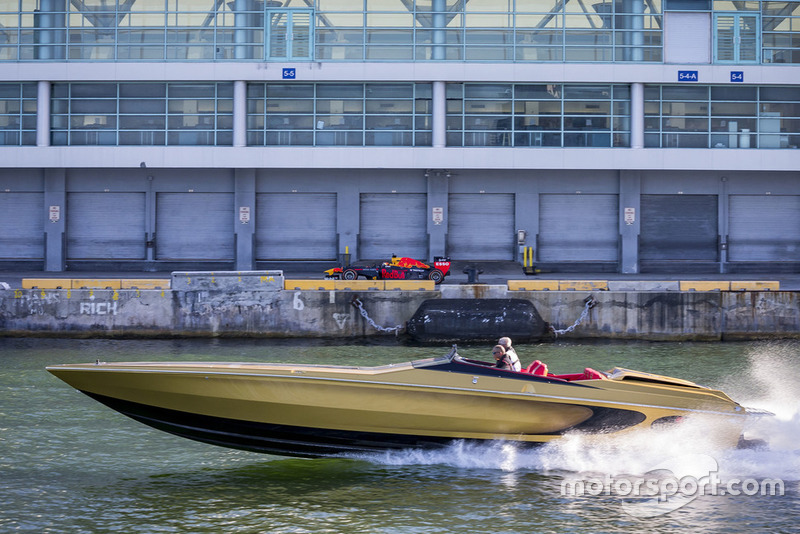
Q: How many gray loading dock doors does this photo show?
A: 9